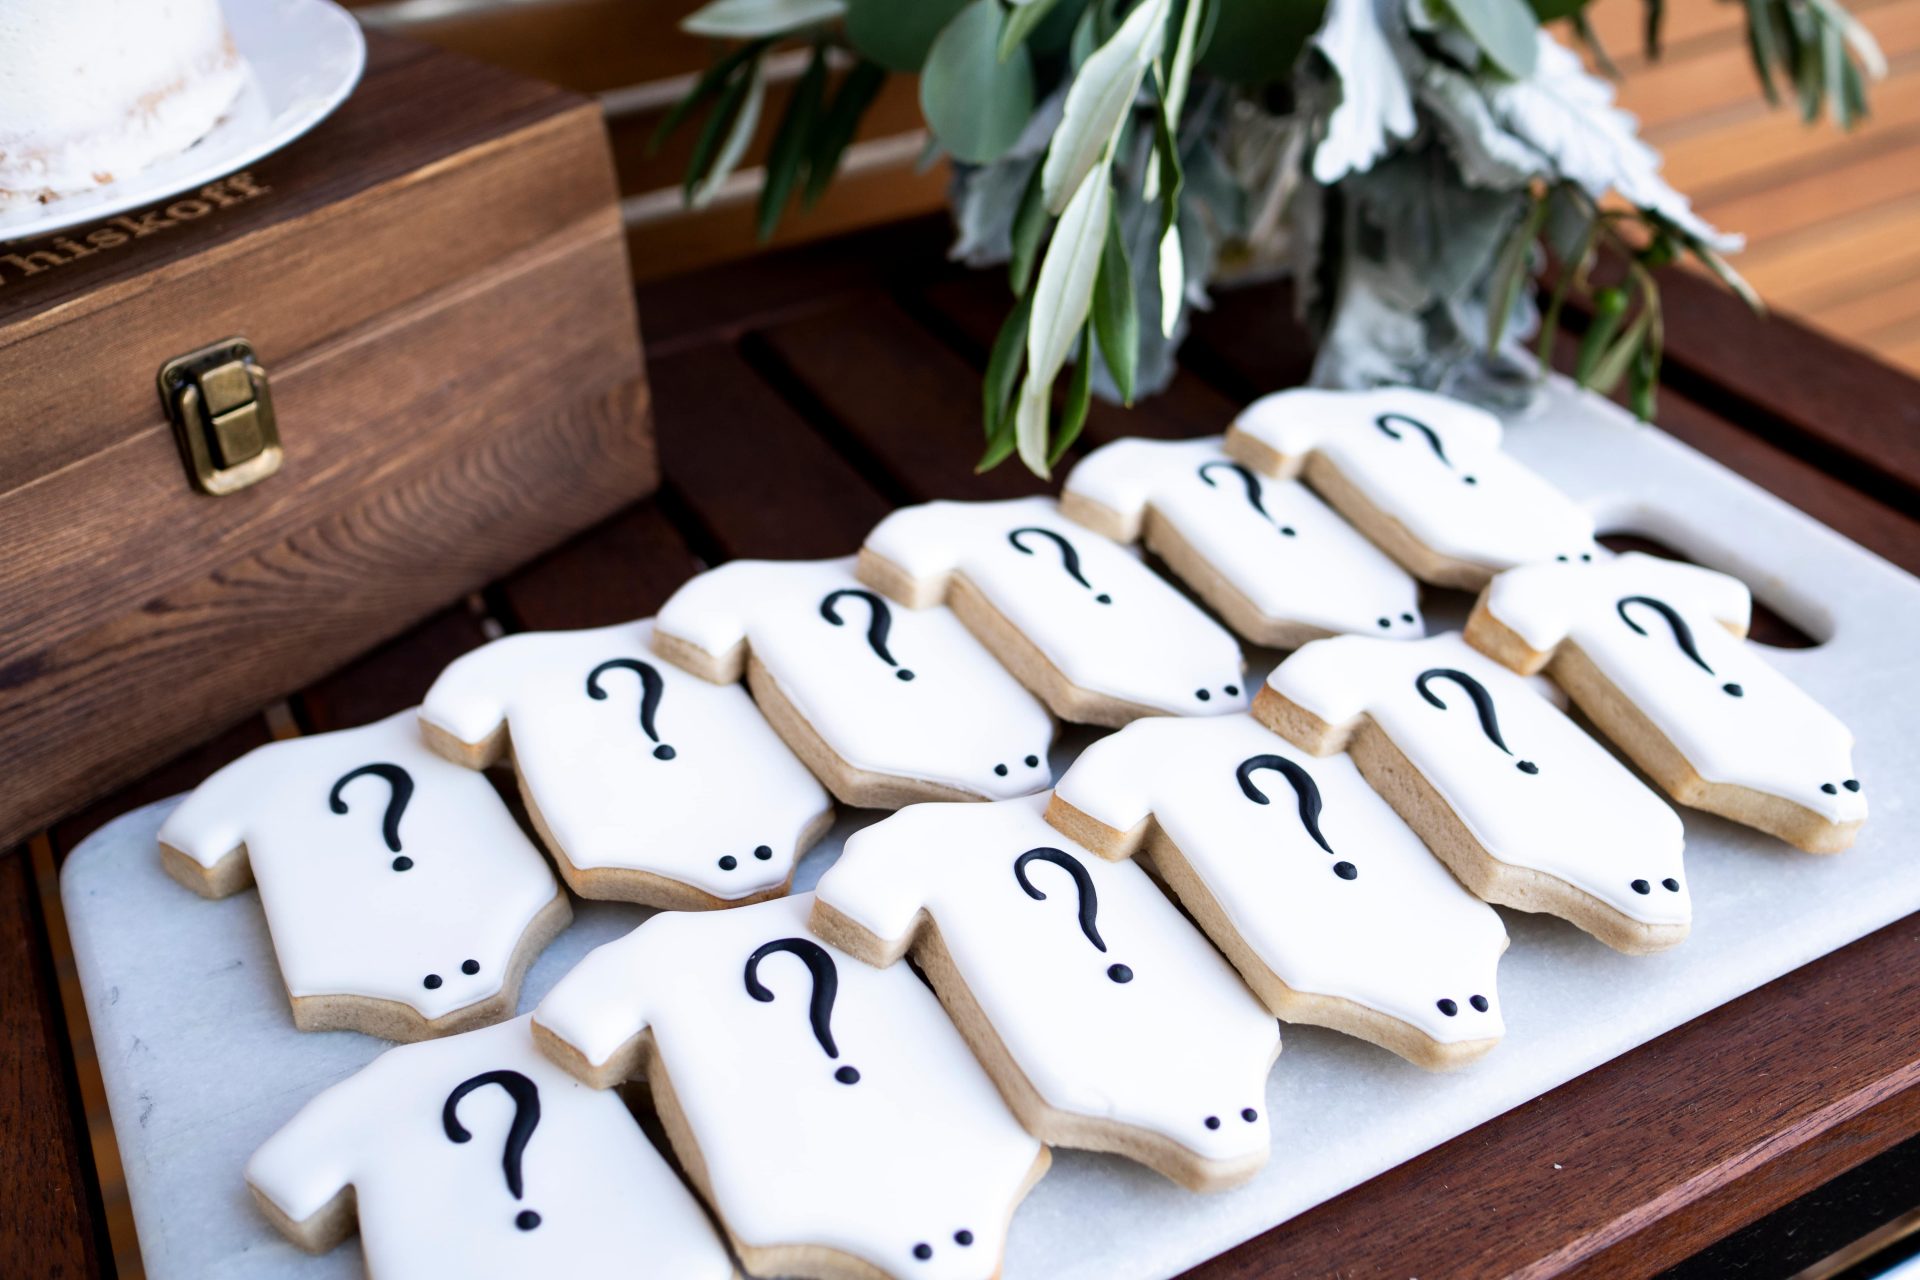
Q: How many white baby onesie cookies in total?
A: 12